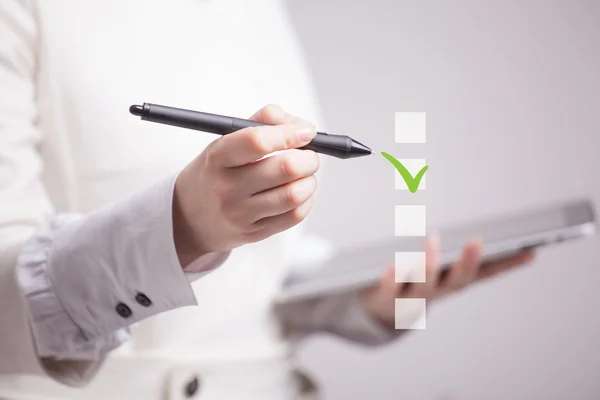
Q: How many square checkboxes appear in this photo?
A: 5